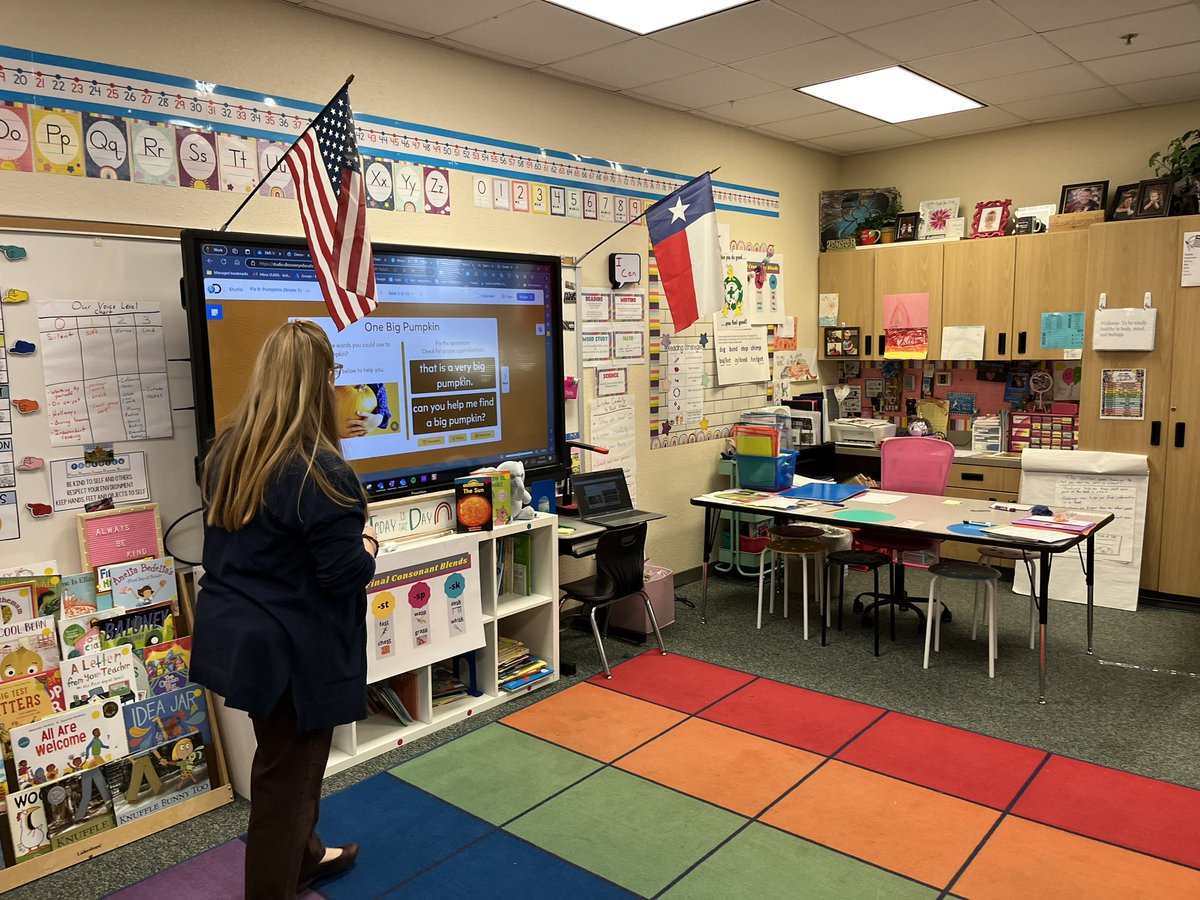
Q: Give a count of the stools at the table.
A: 5